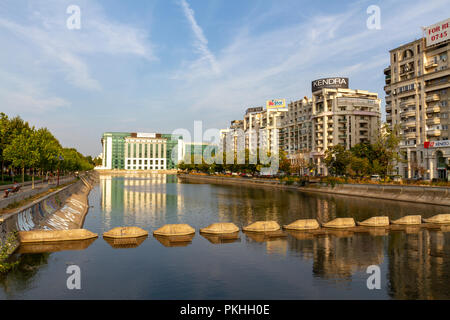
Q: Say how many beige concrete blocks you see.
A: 10